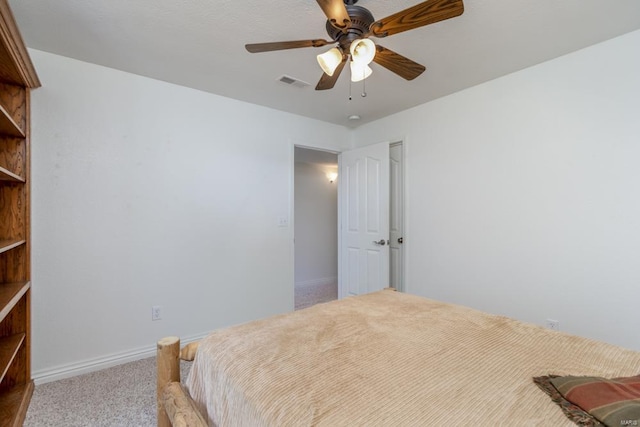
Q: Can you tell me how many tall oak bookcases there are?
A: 1